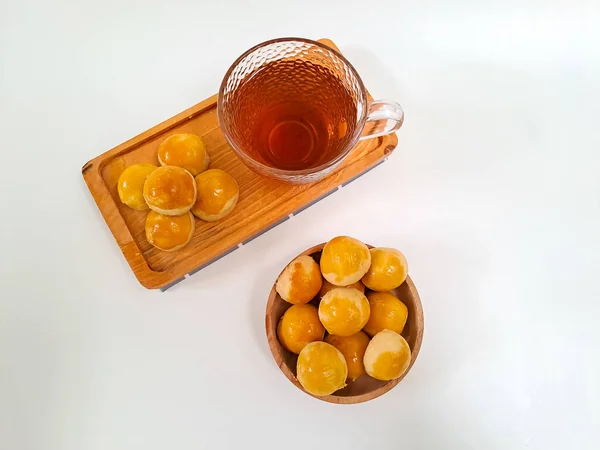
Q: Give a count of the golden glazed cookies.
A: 15